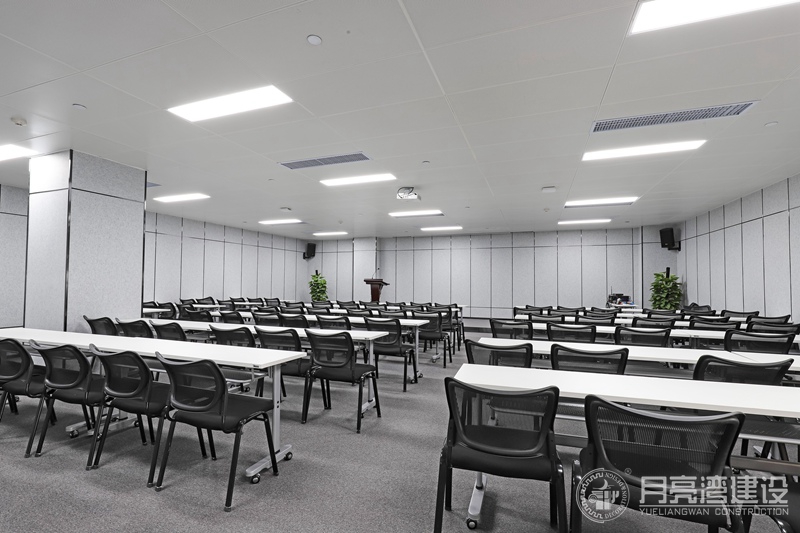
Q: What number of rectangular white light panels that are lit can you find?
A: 12